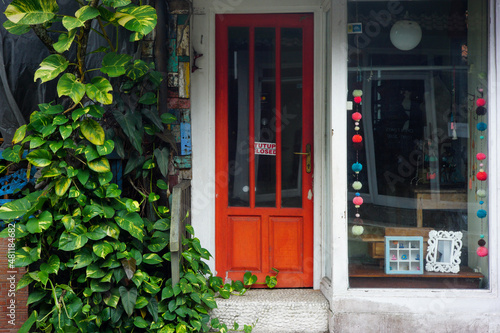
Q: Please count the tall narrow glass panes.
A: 3